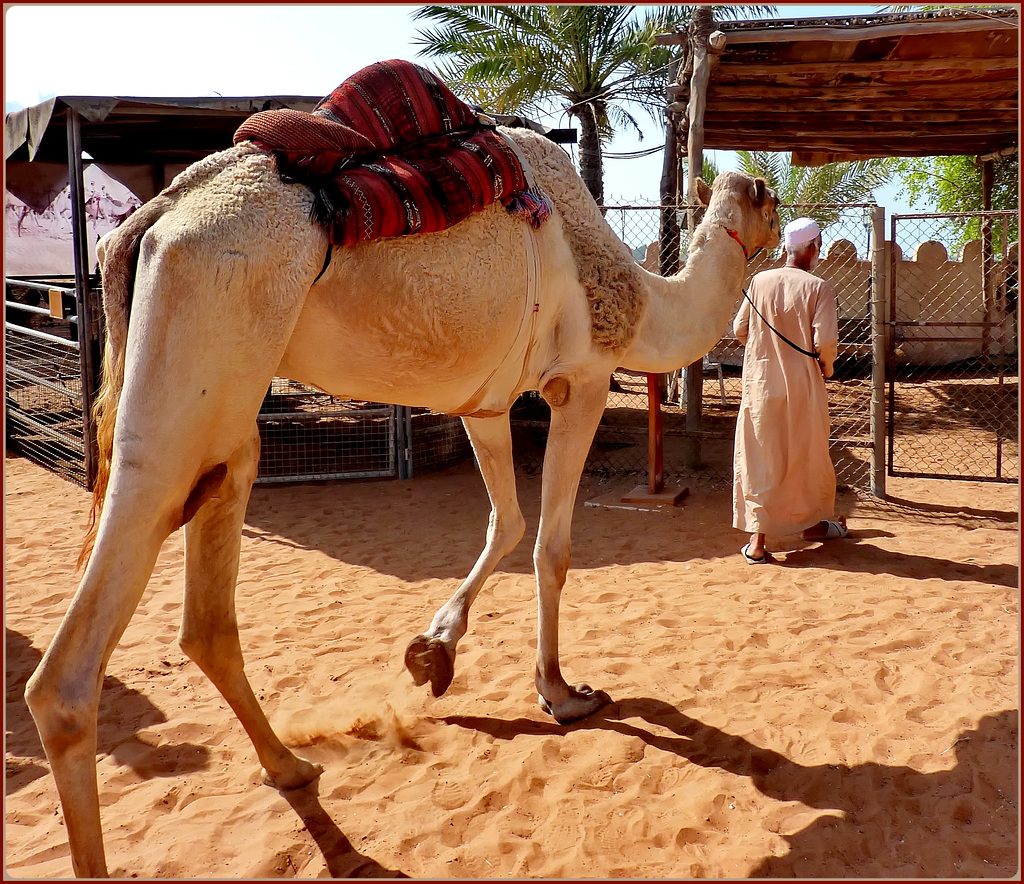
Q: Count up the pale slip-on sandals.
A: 2